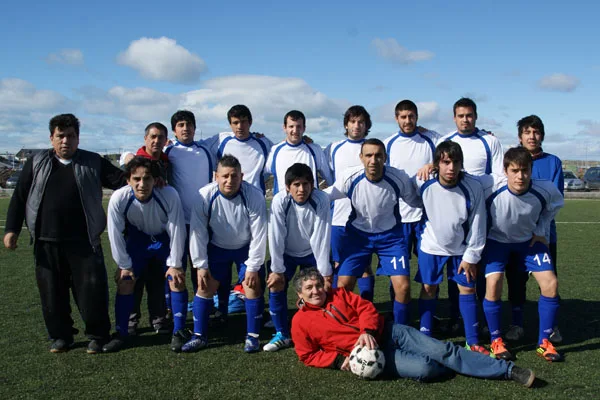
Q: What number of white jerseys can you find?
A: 12